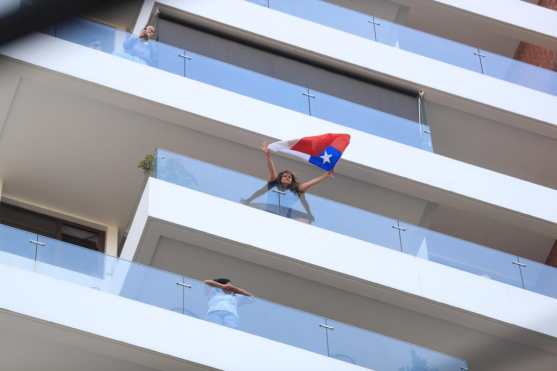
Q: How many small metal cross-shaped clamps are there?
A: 10